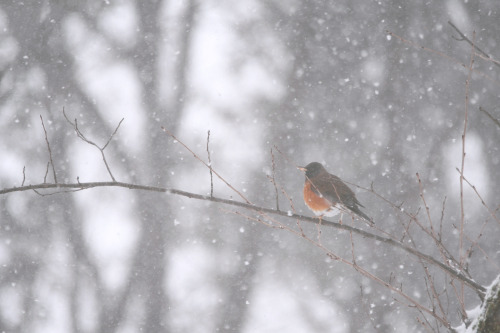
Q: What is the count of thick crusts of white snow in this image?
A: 1